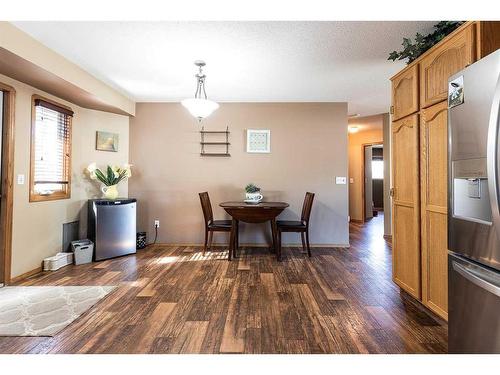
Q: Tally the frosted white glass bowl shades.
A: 1